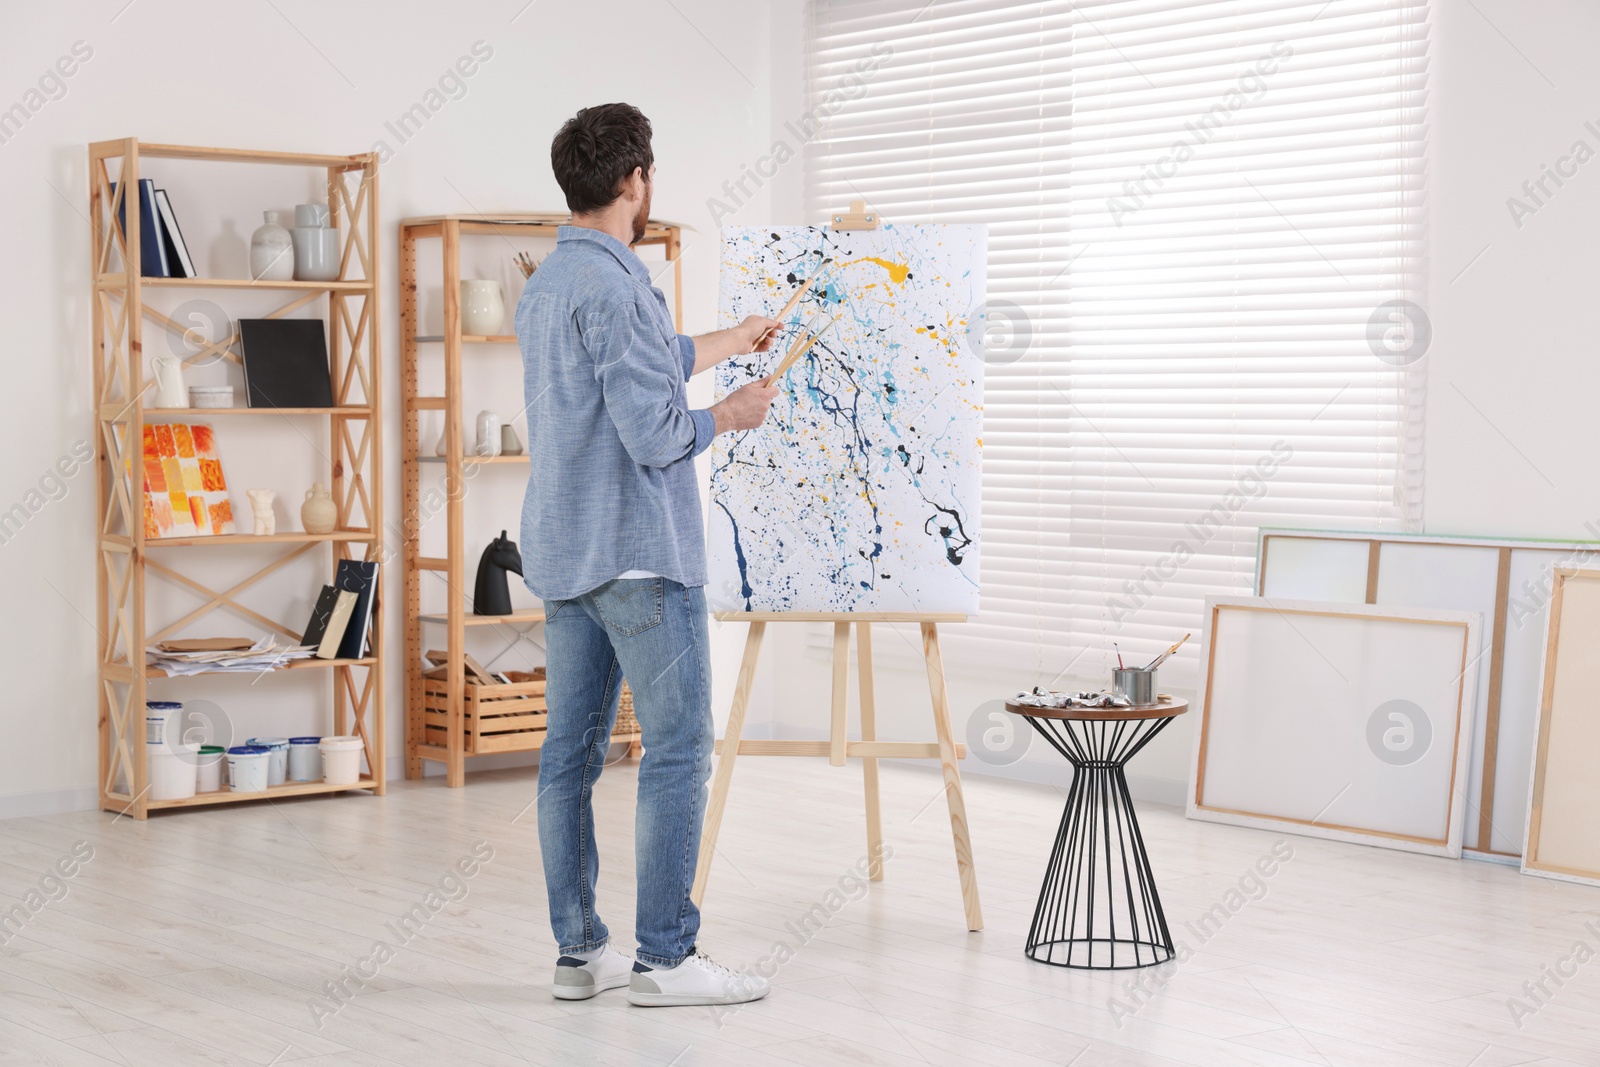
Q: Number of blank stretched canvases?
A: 3